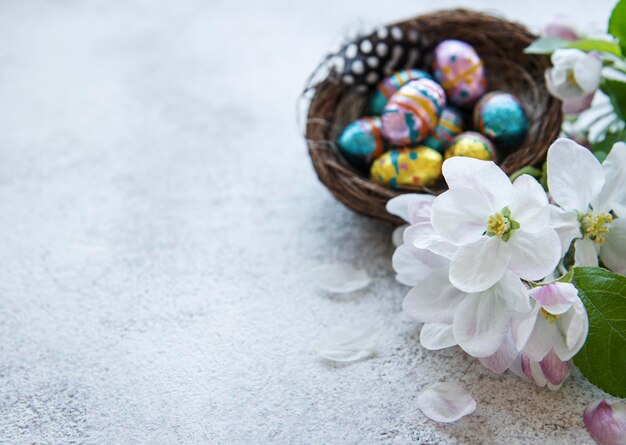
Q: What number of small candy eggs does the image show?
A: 8